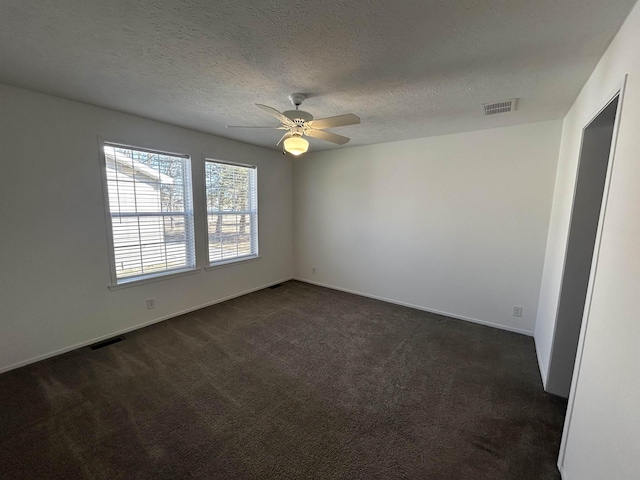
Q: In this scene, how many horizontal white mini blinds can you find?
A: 2